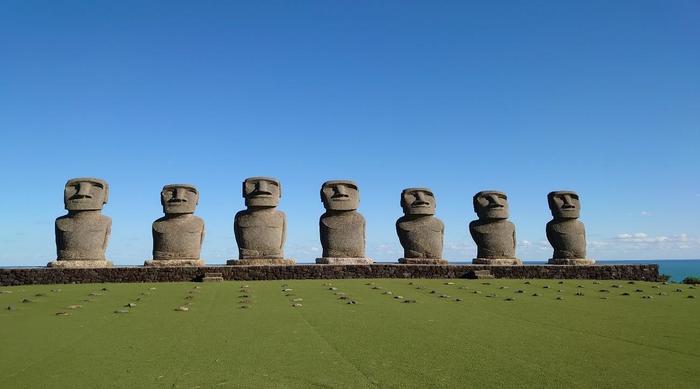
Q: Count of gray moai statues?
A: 7